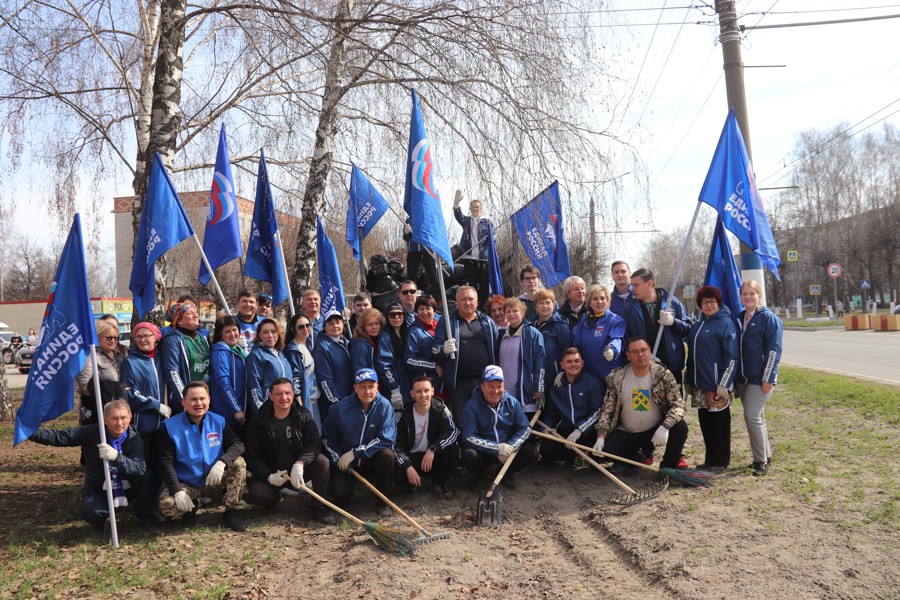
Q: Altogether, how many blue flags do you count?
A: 11